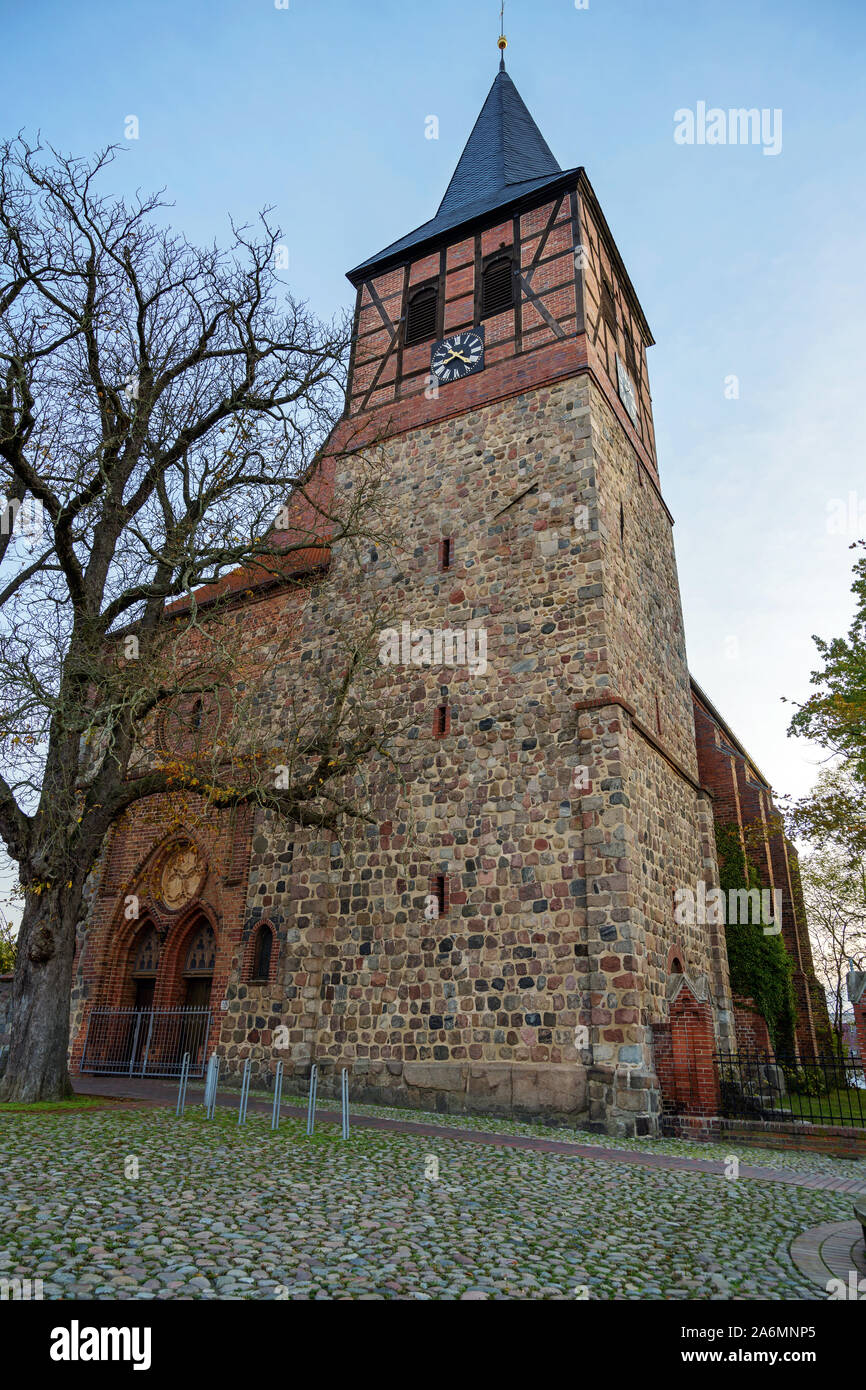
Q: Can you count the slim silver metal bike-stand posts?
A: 6